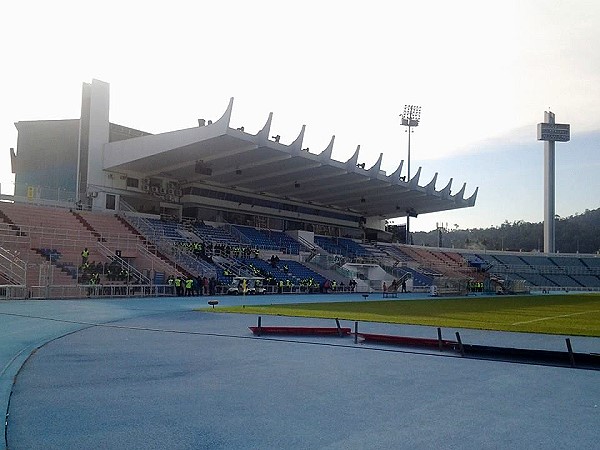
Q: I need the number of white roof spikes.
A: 12